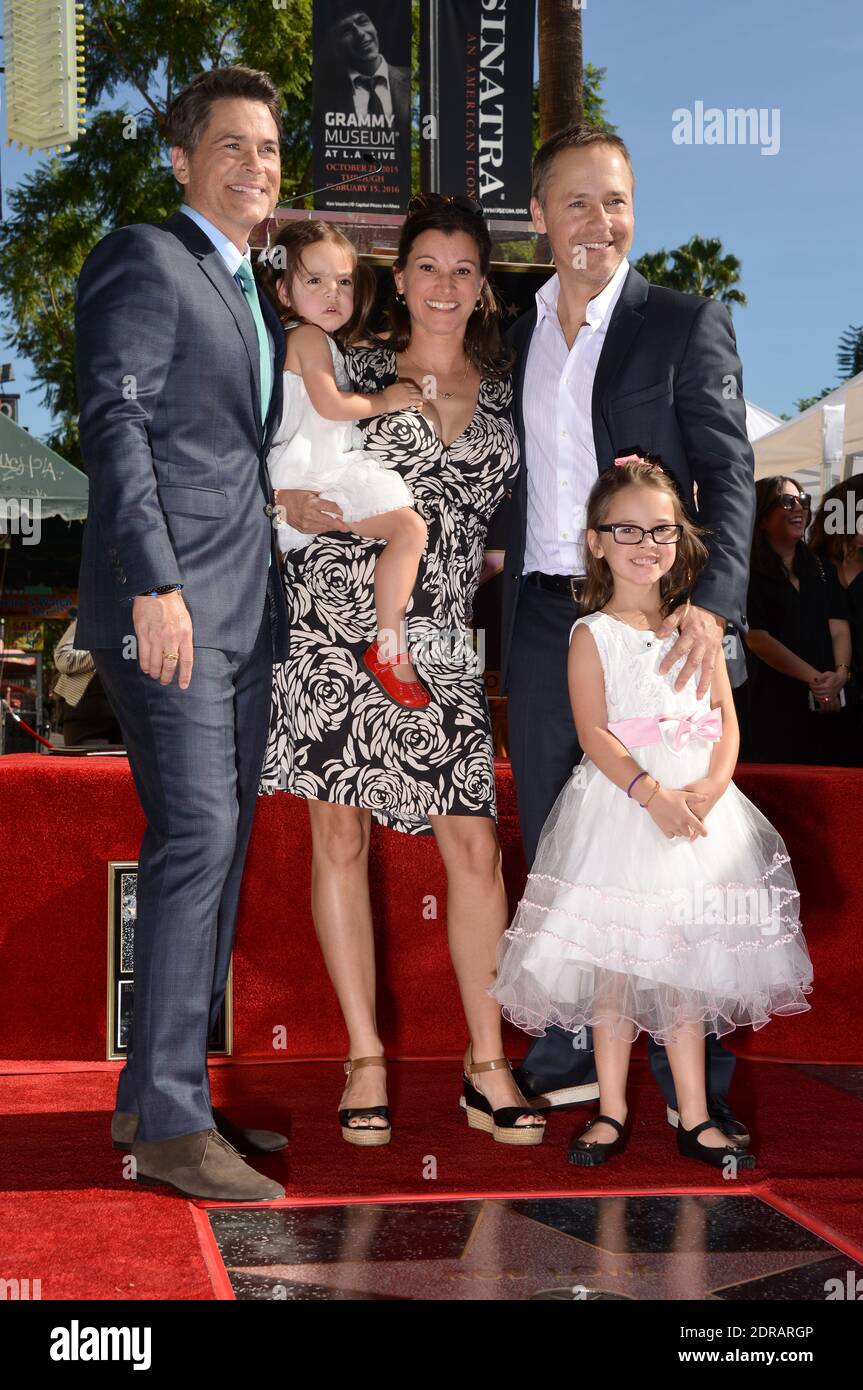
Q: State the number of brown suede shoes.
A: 2